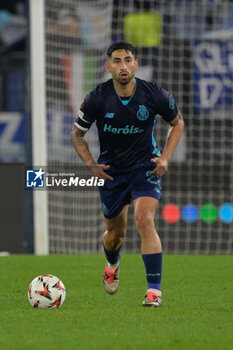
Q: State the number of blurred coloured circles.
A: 4